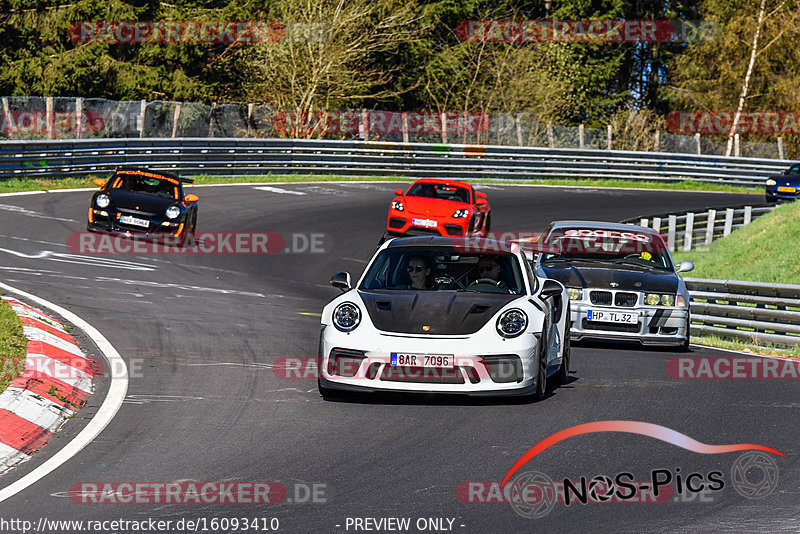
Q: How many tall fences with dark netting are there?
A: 1